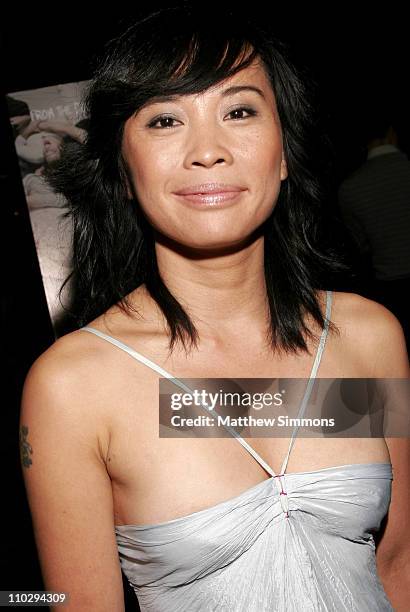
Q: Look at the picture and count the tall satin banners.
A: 0